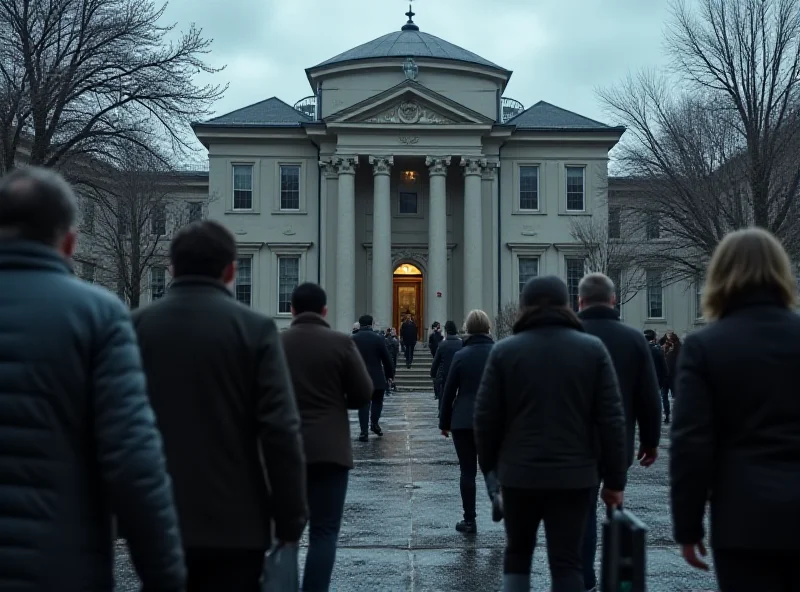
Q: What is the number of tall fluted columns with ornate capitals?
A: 4